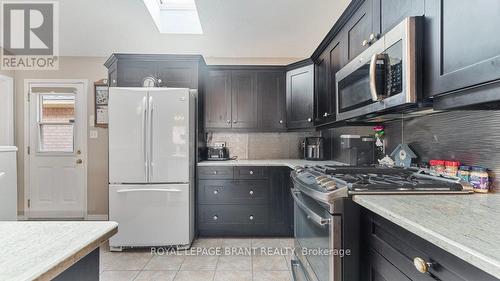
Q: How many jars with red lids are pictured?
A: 2